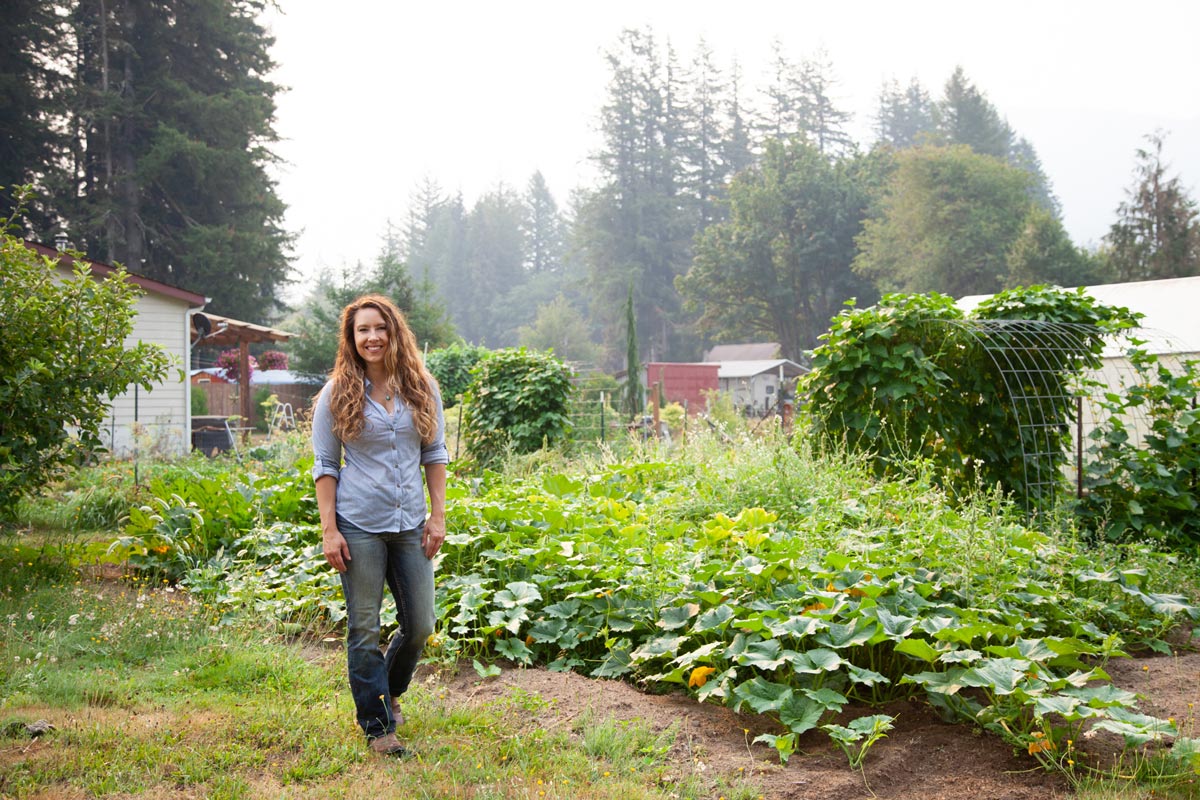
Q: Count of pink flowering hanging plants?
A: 2